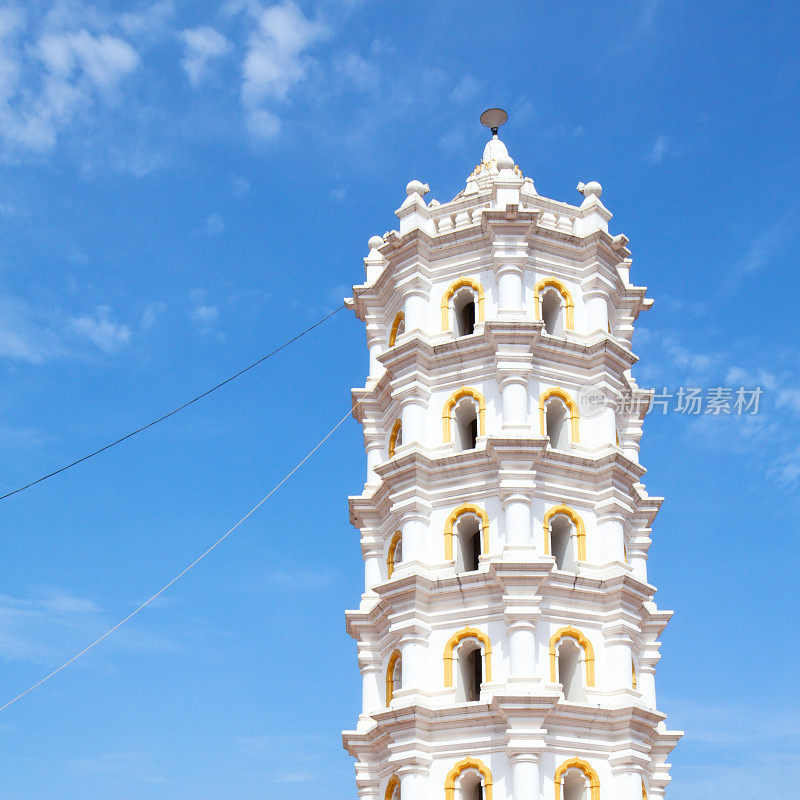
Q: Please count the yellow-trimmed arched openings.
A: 15